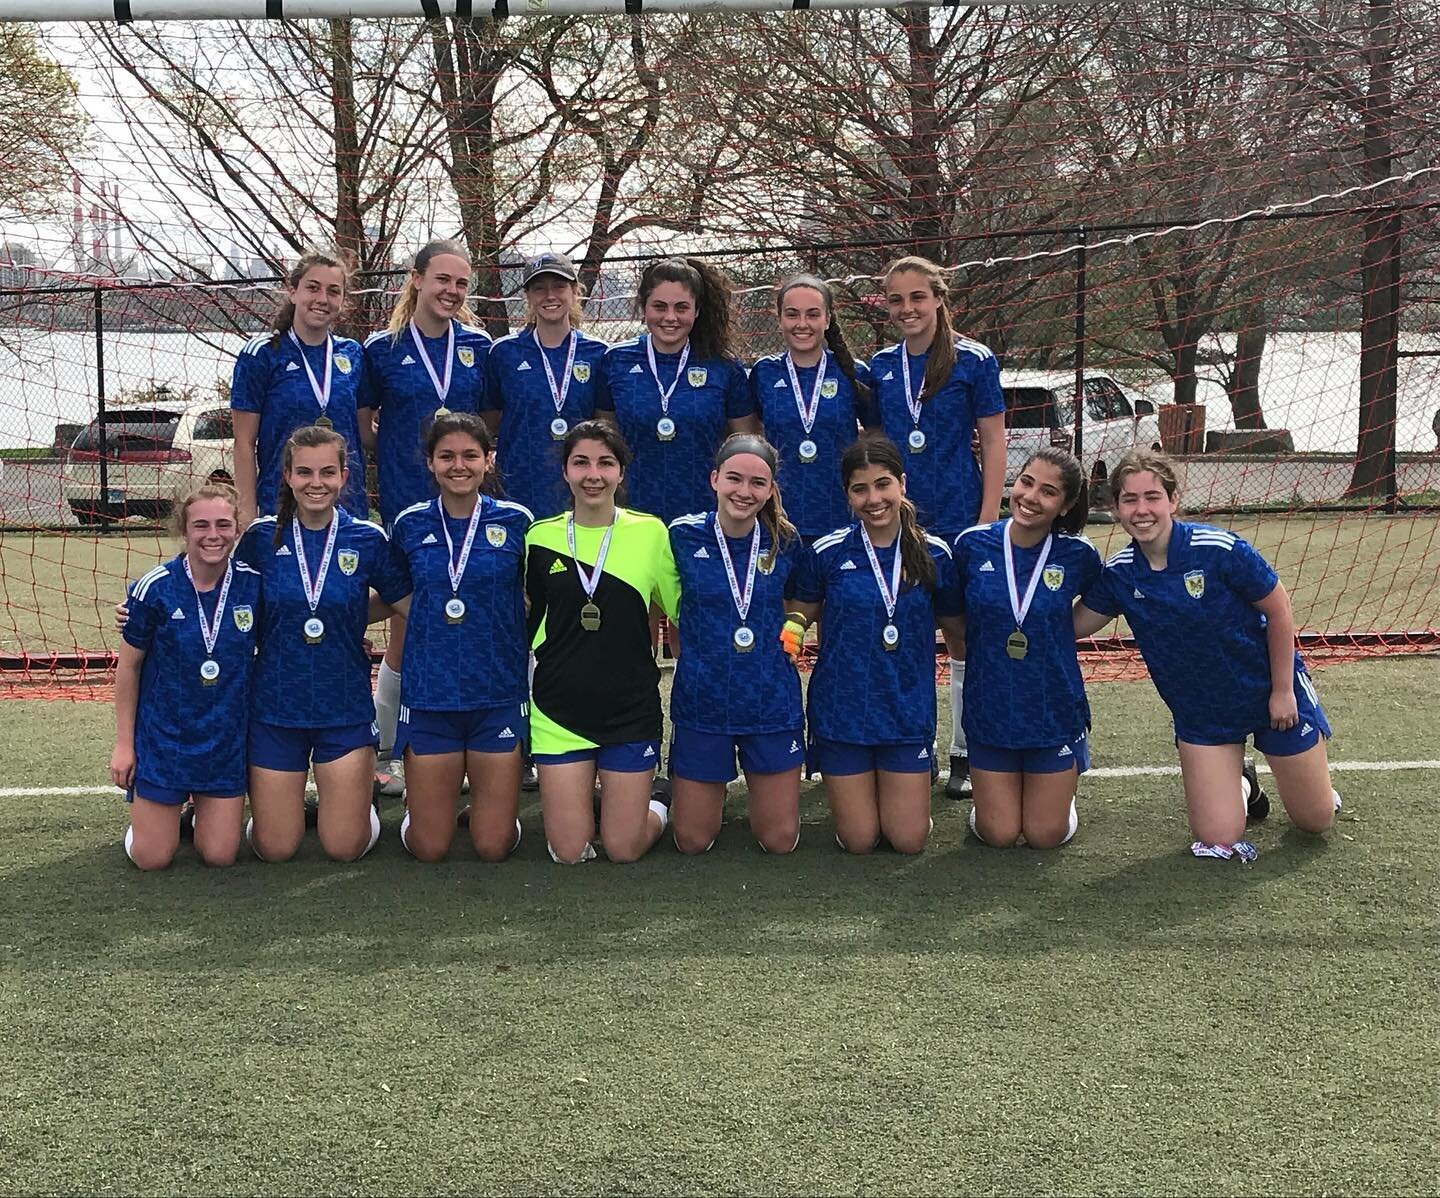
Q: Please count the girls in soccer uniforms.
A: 14